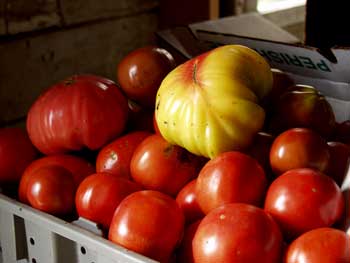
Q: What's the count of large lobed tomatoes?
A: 2